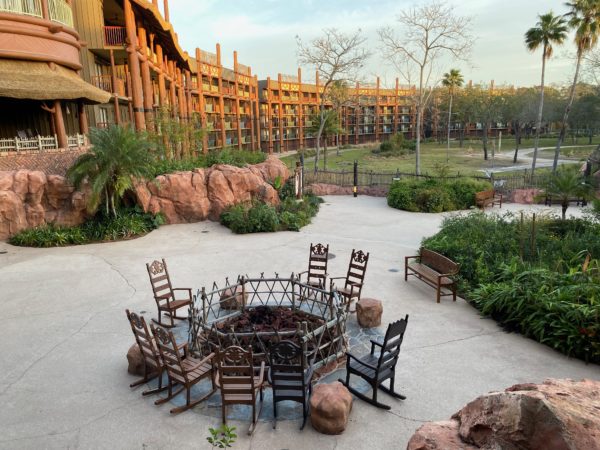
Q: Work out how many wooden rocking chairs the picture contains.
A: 8